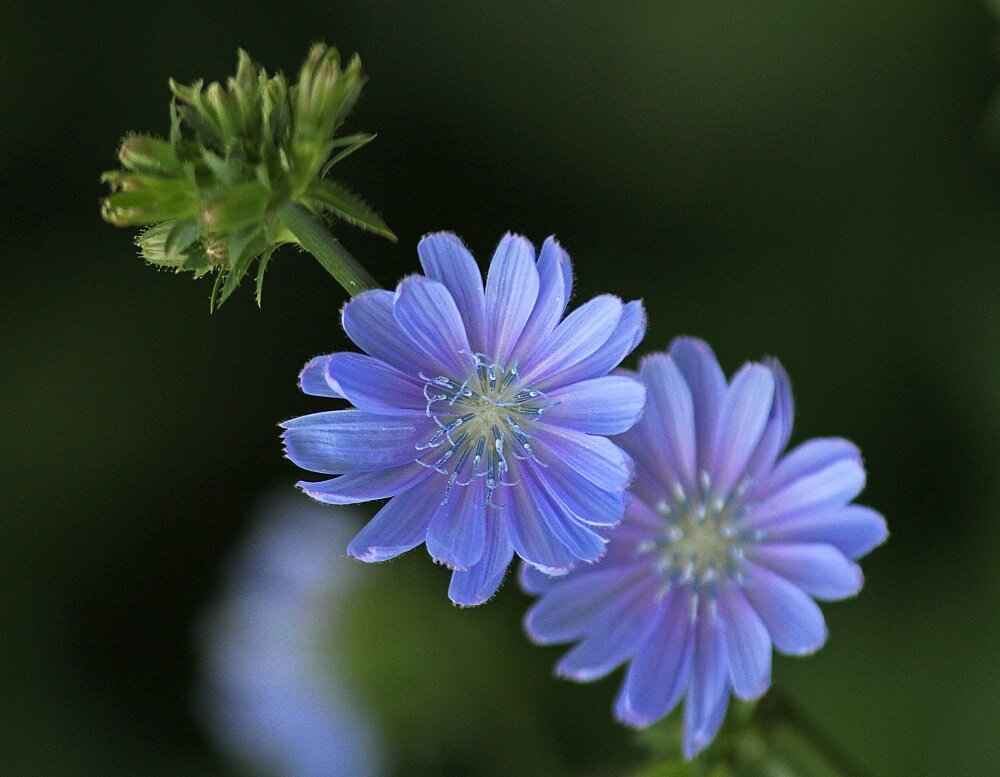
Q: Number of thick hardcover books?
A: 0